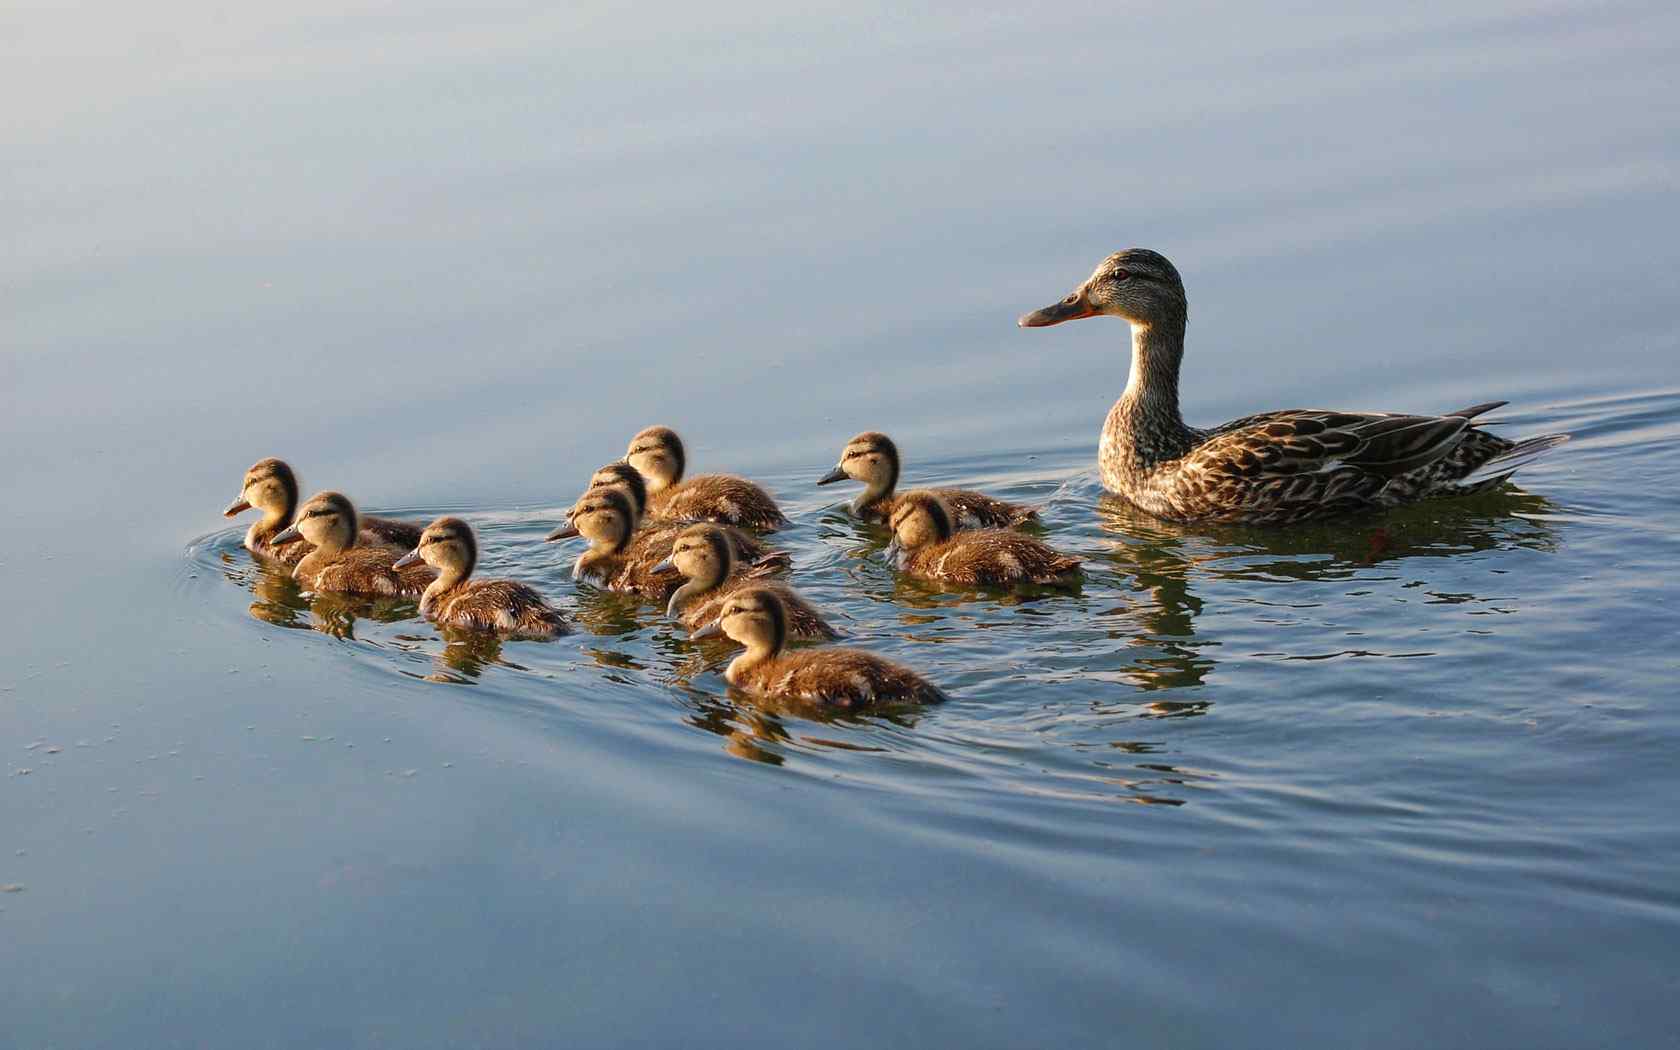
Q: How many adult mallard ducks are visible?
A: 1